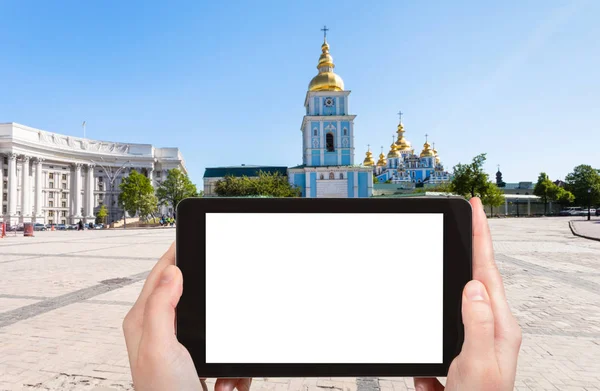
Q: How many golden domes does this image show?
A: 7